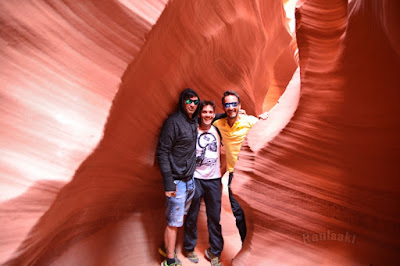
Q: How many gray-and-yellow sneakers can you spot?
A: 2